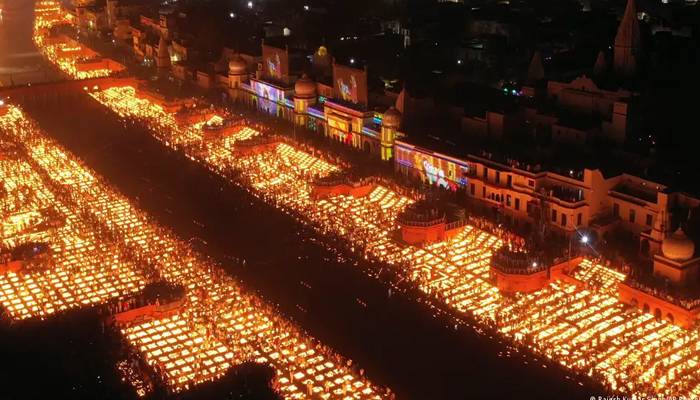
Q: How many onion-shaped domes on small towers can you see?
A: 4